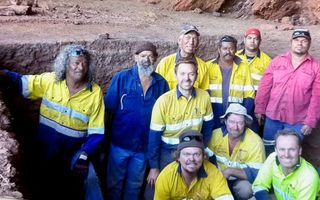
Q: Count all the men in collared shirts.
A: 10